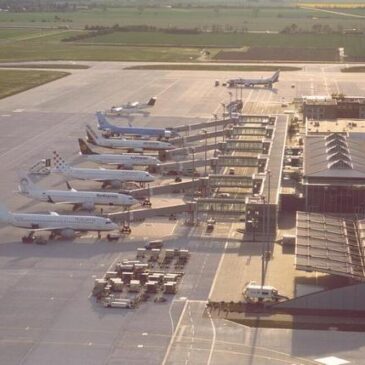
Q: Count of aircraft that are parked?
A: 8